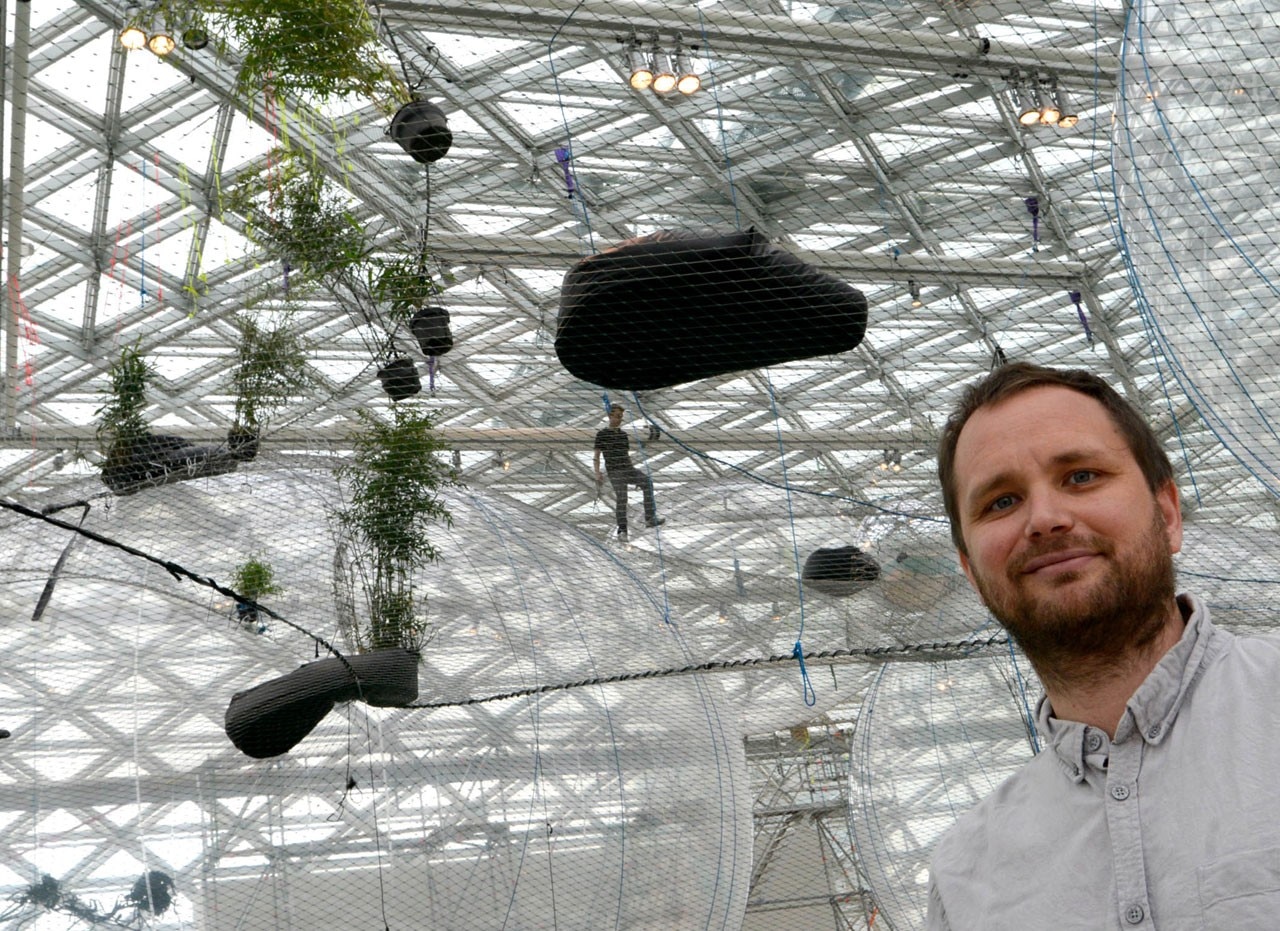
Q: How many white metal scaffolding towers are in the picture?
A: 1